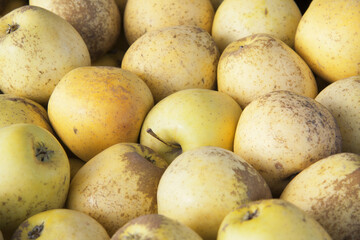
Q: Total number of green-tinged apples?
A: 2